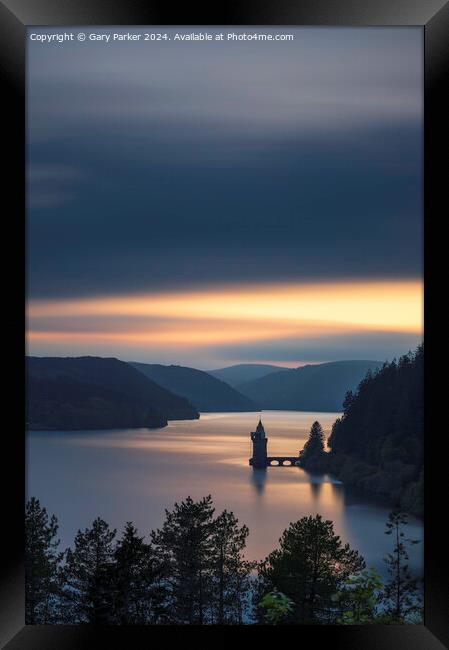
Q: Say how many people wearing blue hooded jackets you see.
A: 0